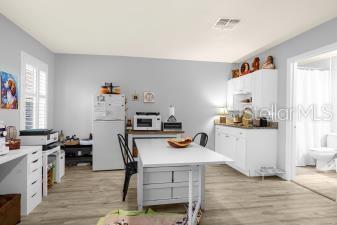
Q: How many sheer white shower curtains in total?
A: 1